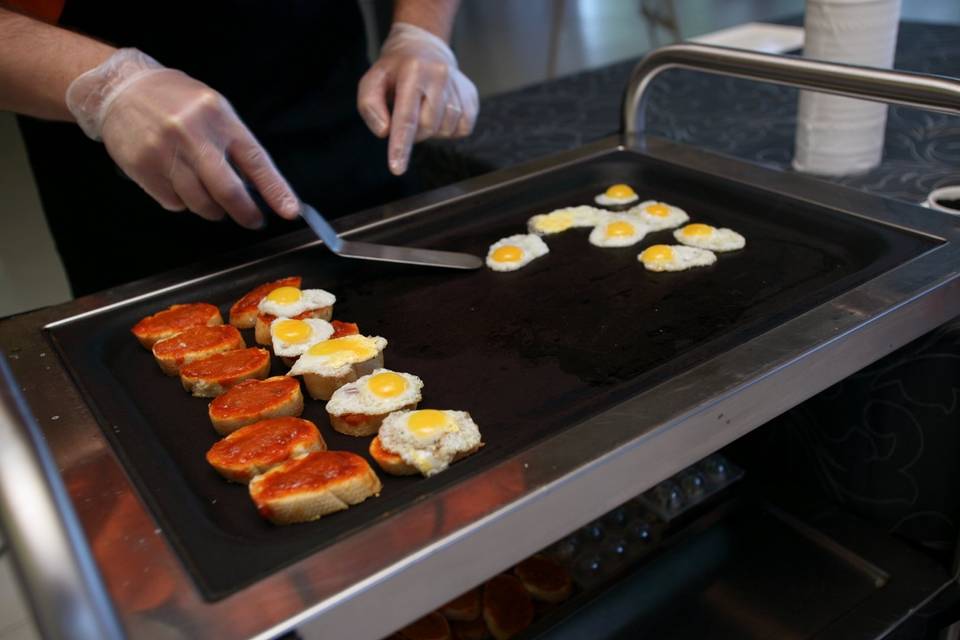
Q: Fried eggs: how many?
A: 12